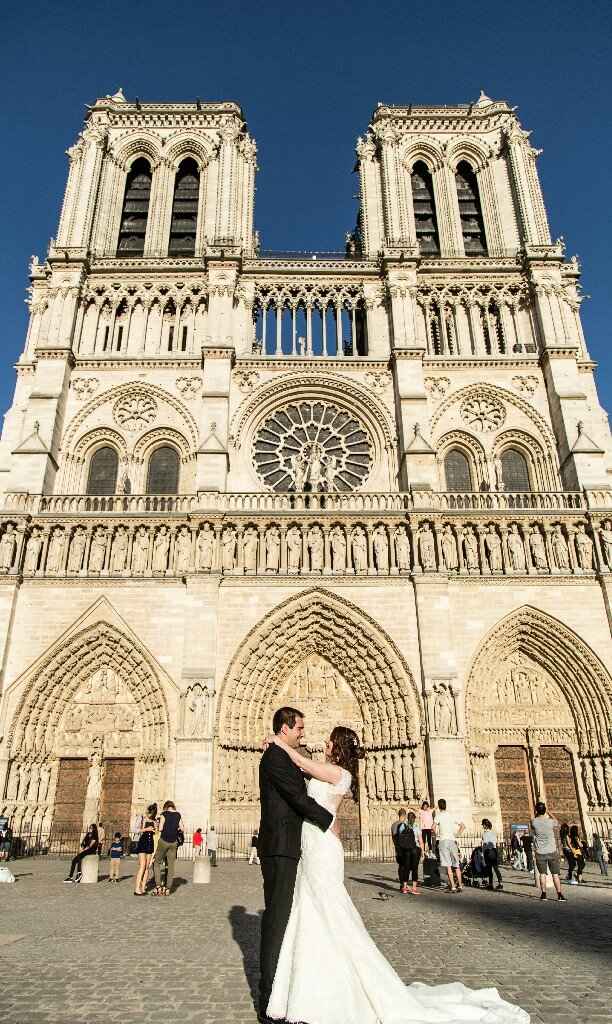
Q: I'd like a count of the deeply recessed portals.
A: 3